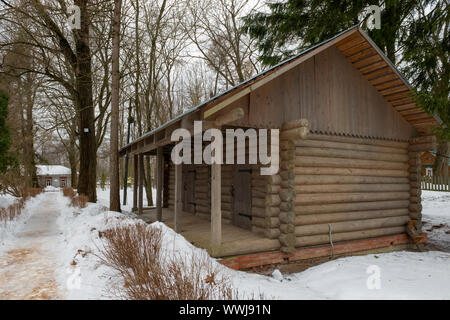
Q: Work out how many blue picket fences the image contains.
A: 0